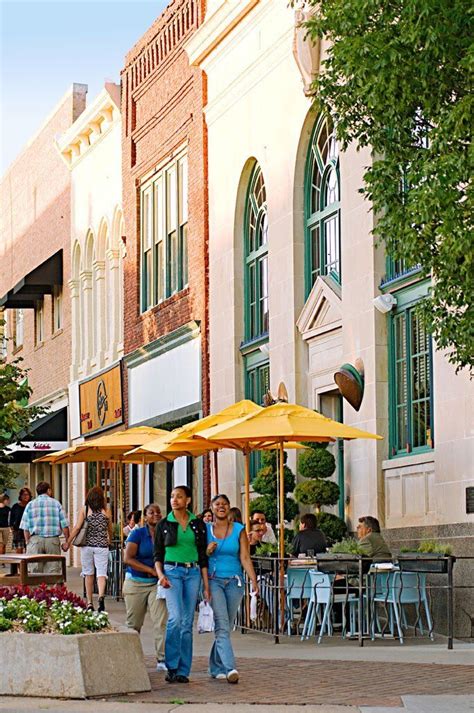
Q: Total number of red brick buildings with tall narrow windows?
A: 1